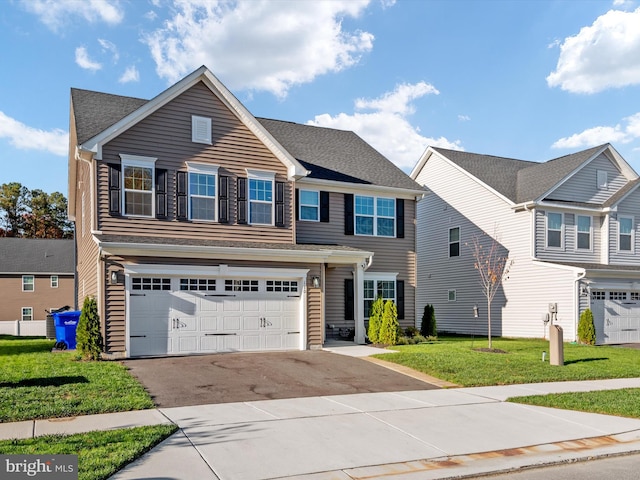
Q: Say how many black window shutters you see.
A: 12